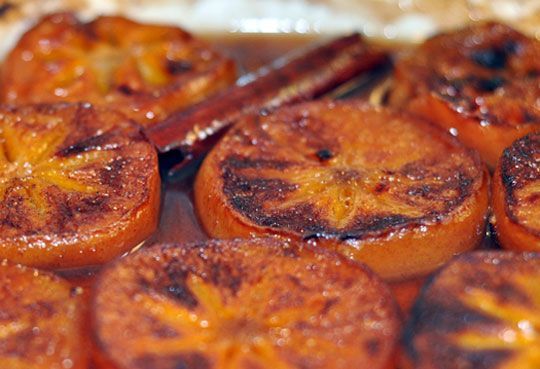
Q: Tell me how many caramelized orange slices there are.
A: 8